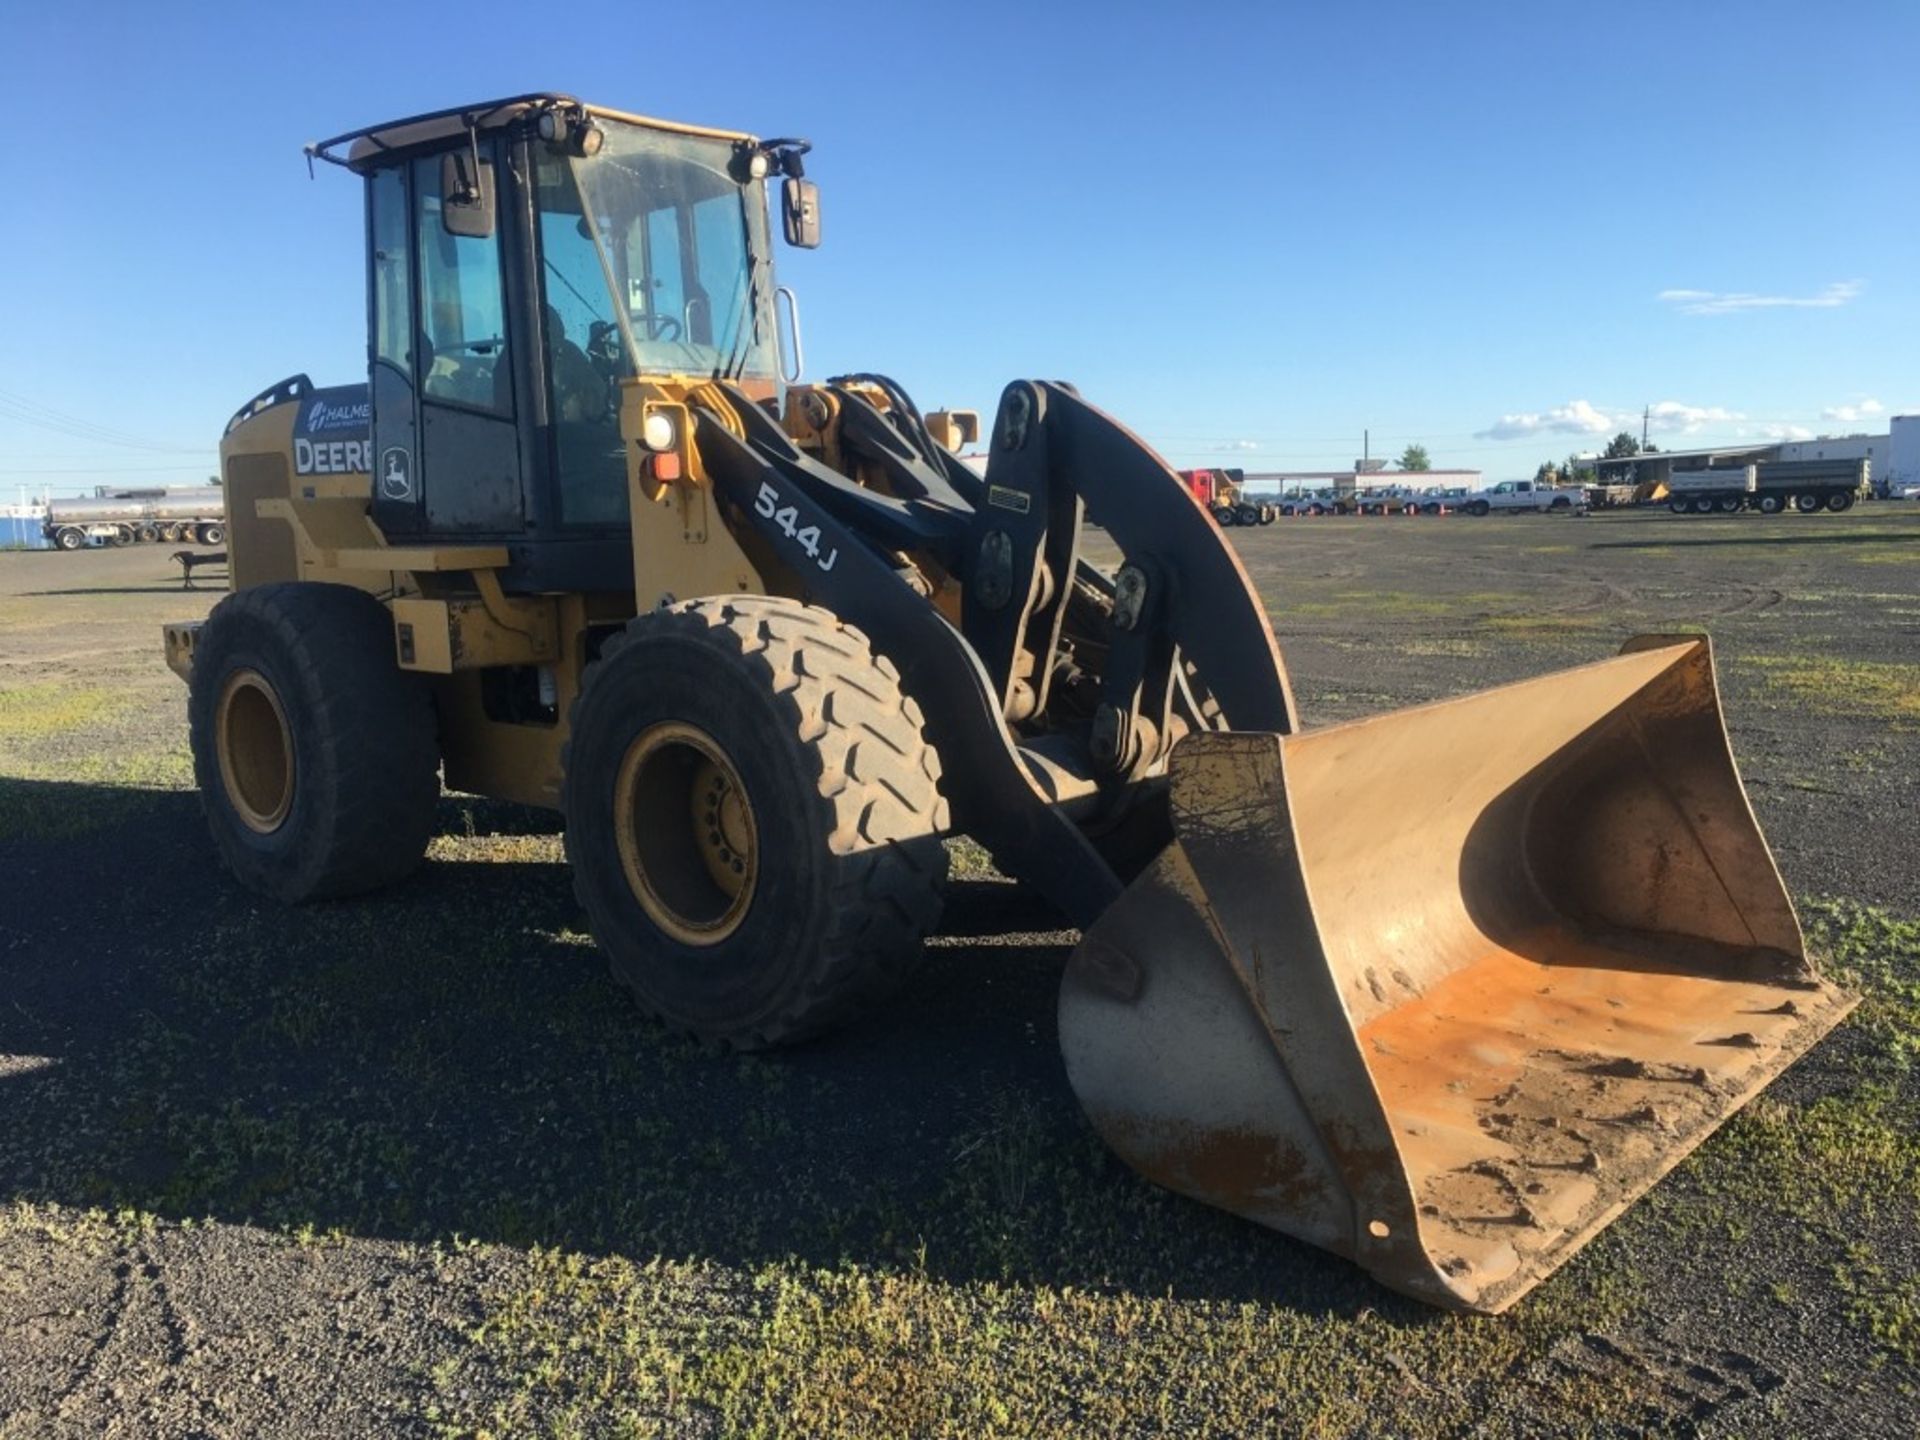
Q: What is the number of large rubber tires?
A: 2